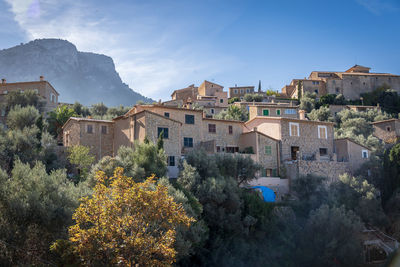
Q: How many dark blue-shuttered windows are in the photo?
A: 5